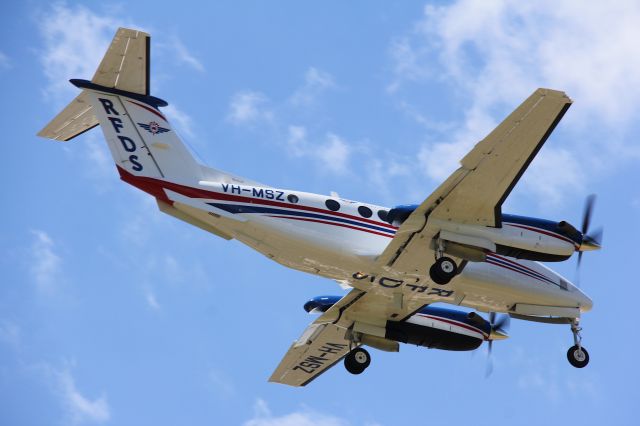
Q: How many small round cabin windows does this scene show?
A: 4